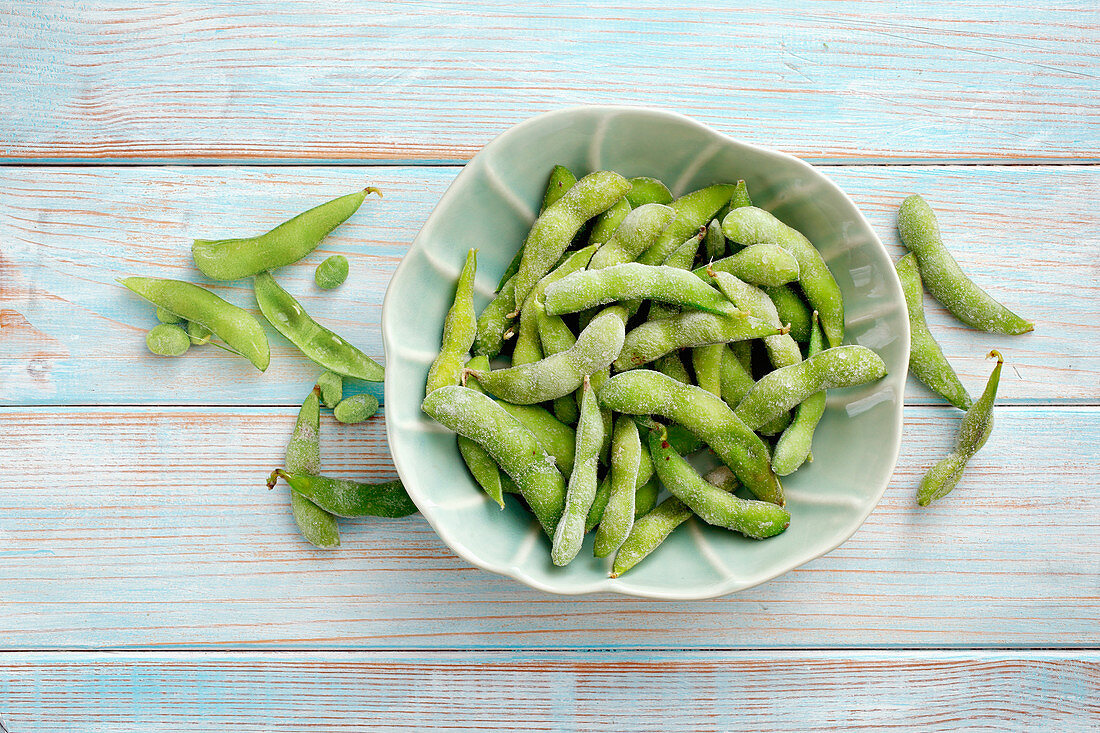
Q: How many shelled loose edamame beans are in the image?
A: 6